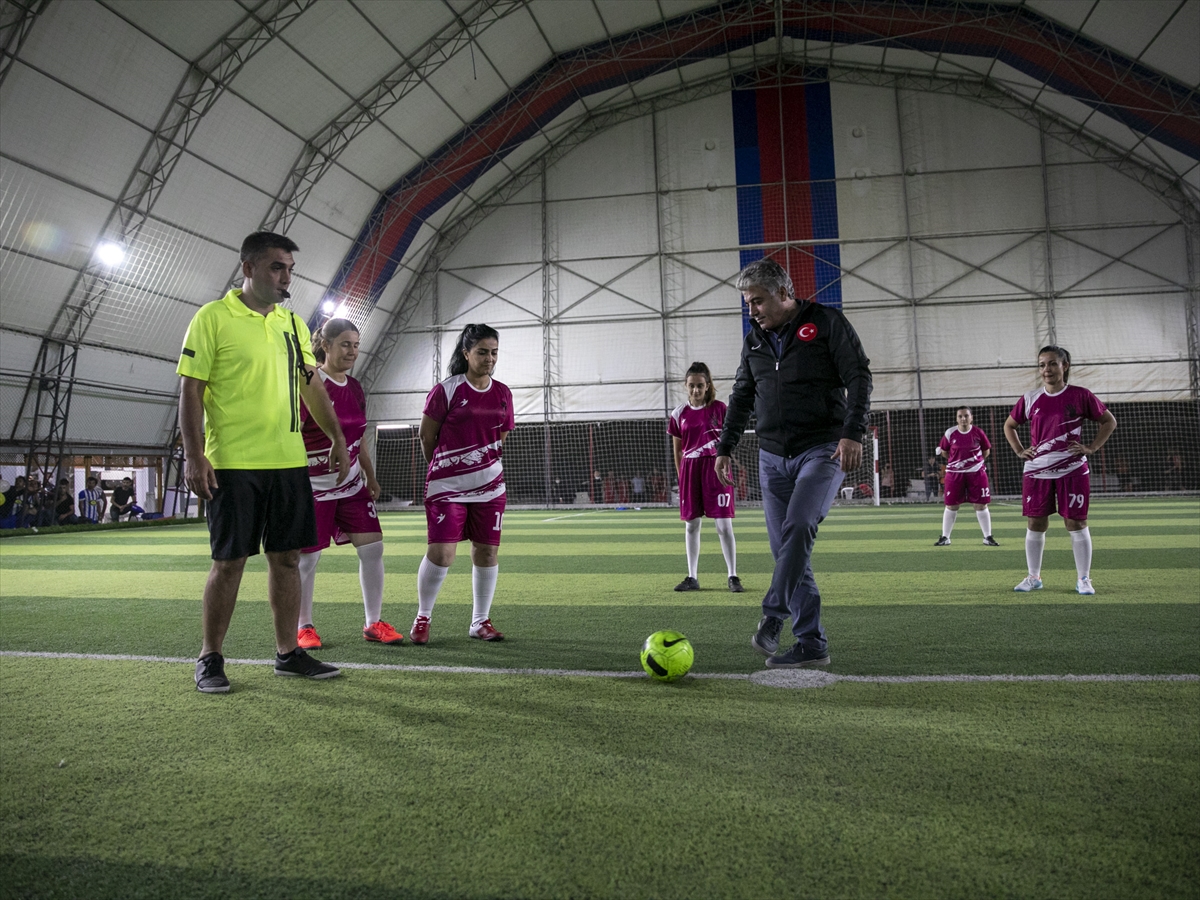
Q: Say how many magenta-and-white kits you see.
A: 5